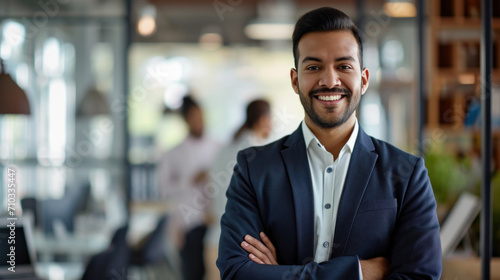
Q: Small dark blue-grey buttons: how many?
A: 3